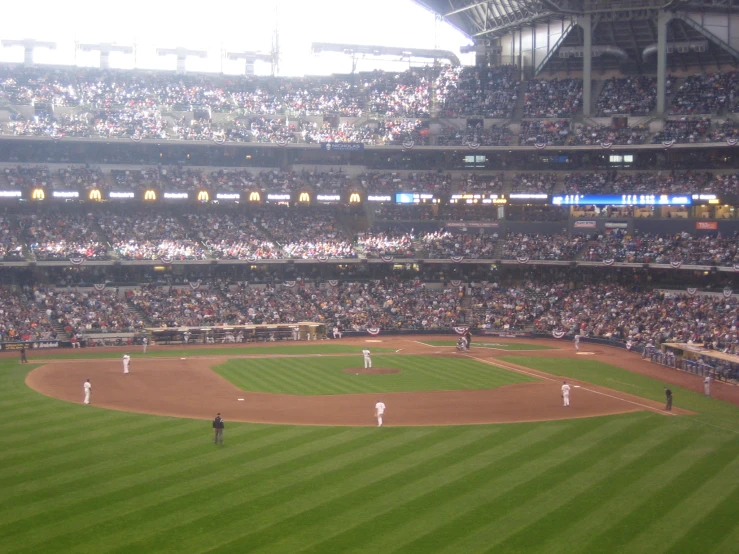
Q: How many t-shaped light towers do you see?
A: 4